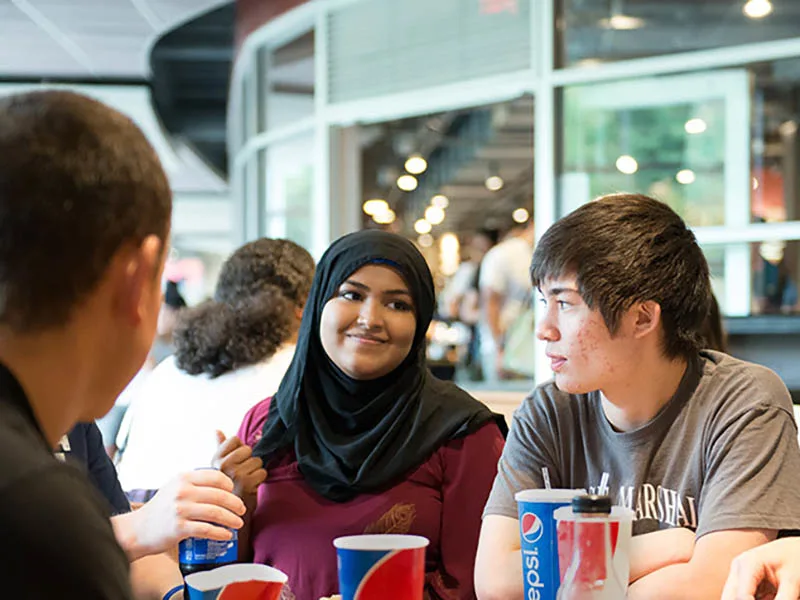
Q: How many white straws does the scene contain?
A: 2